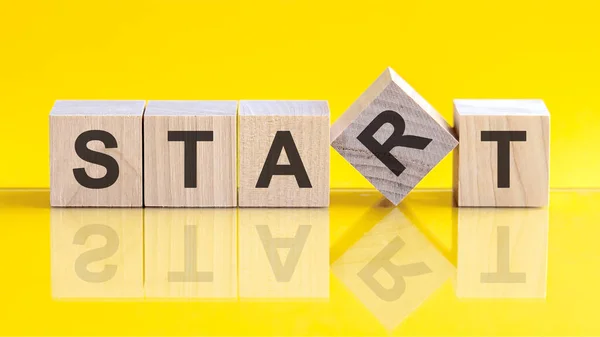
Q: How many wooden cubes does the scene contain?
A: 5